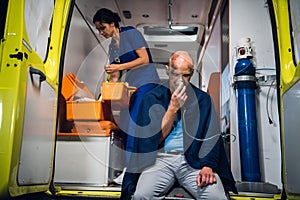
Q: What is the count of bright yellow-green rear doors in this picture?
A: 2